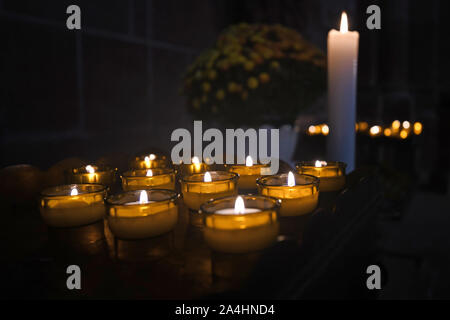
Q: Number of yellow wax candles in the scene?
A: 11